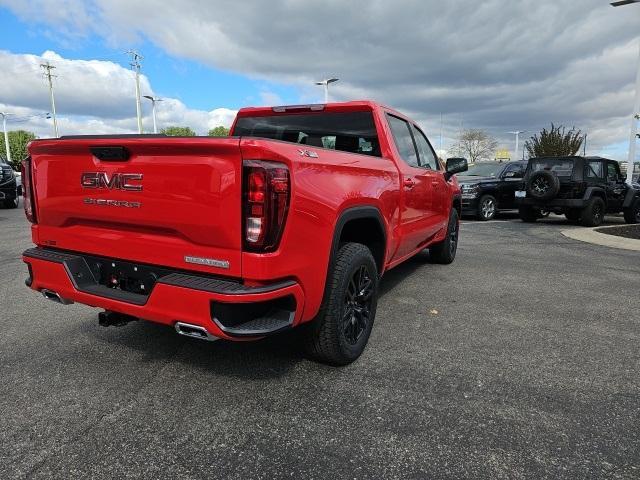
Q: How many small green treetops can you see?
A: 2